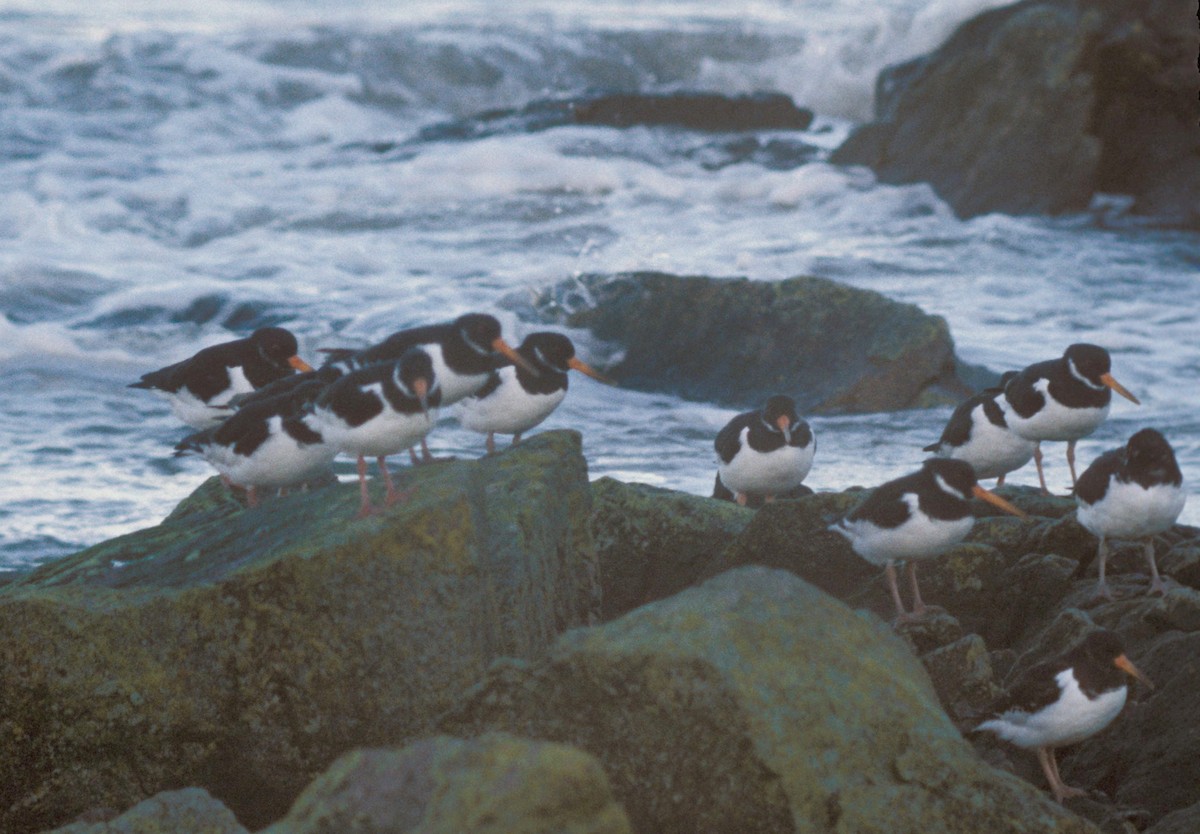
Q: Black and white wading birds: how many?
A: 12